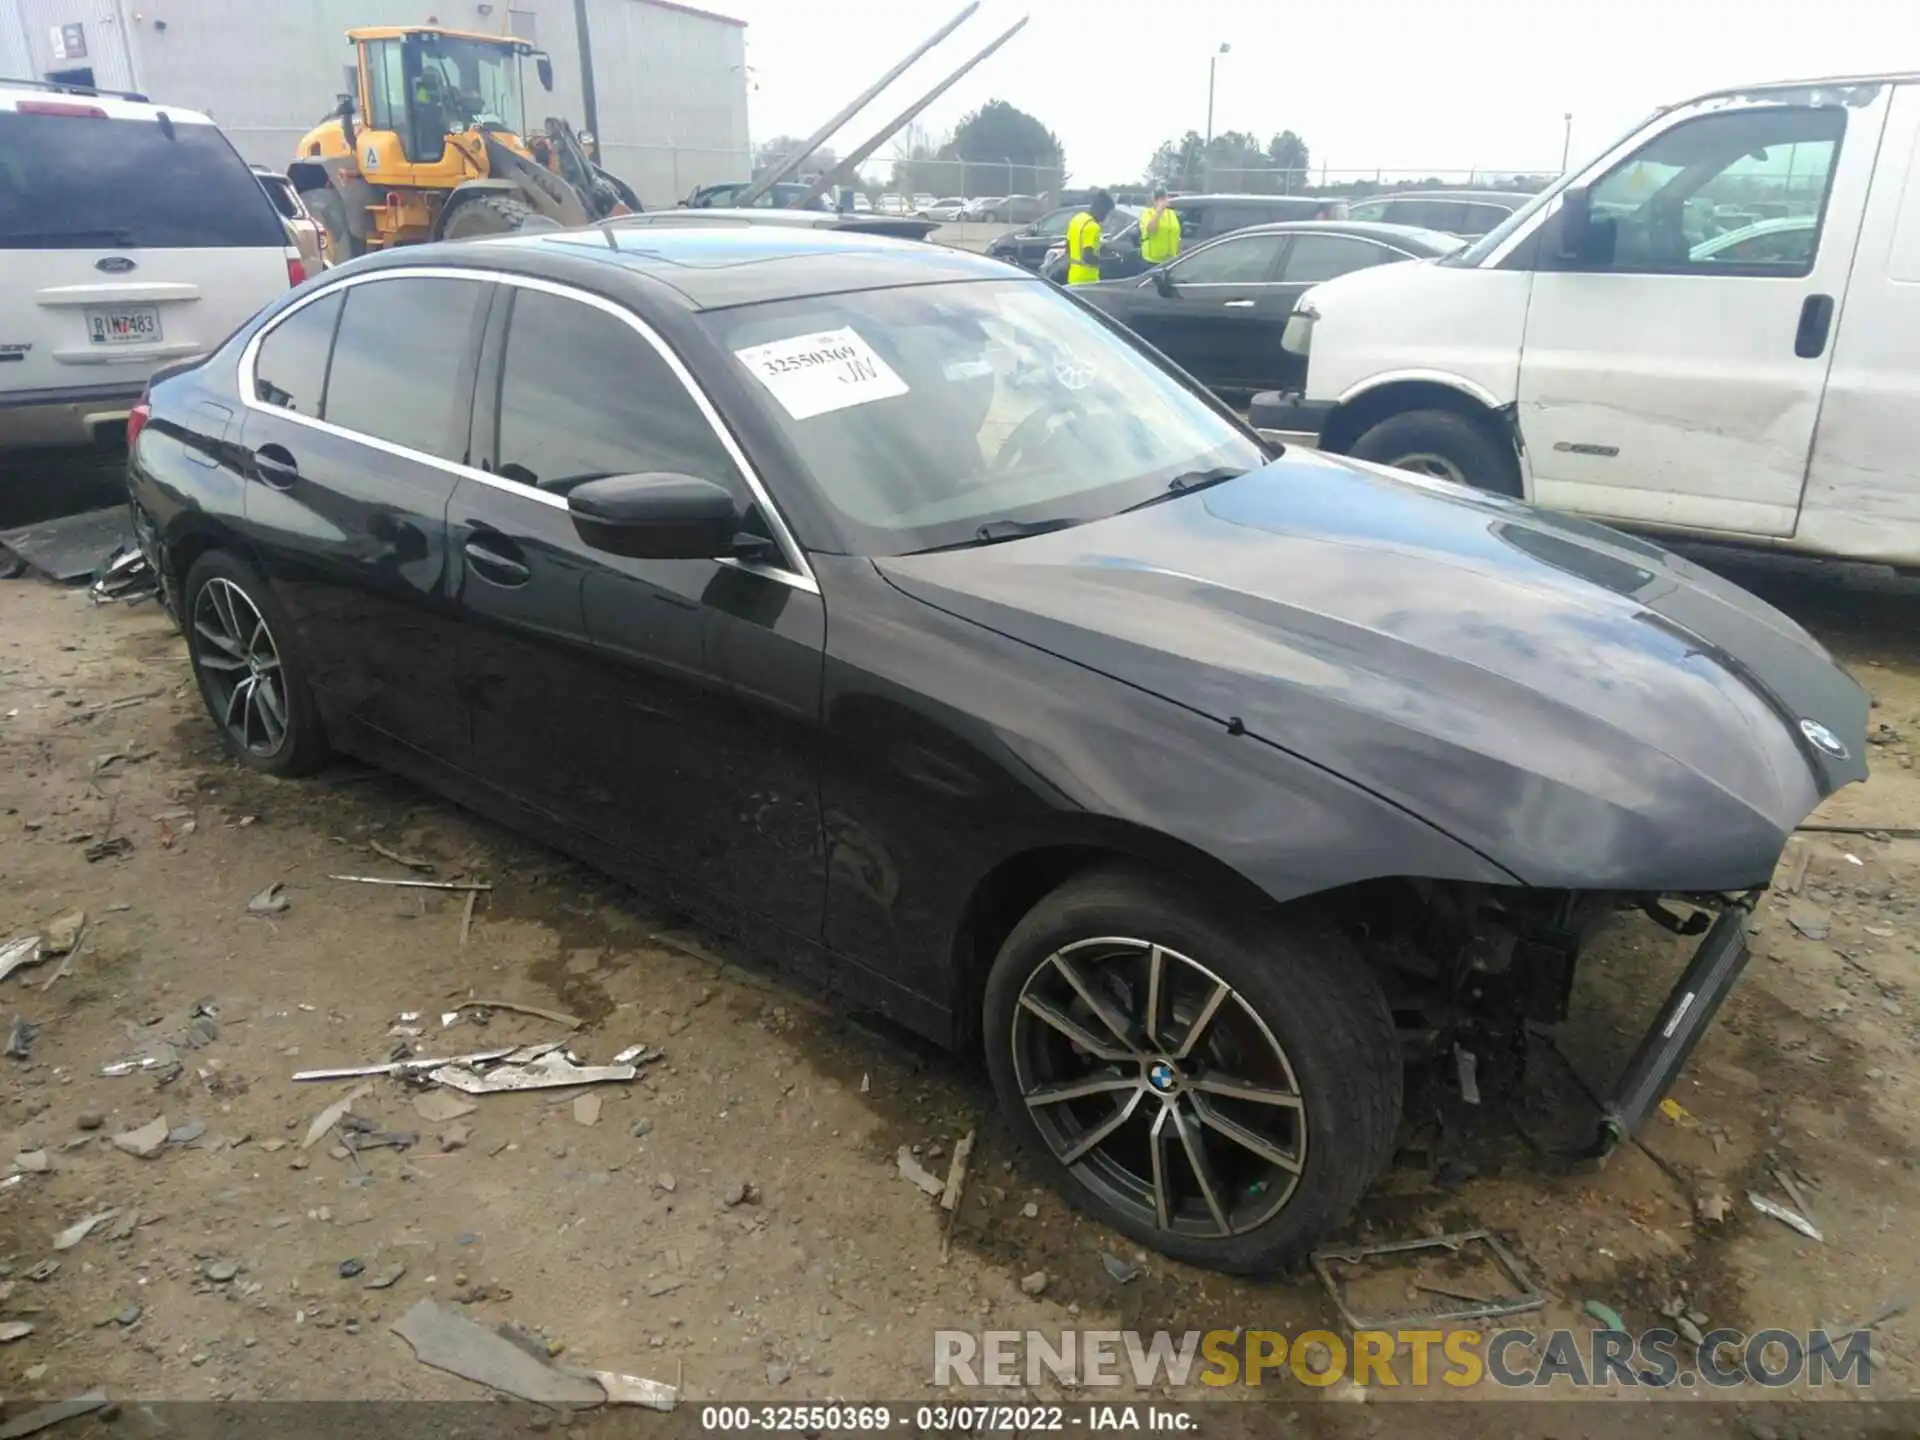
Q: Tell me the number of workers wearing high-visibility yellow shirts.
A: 2